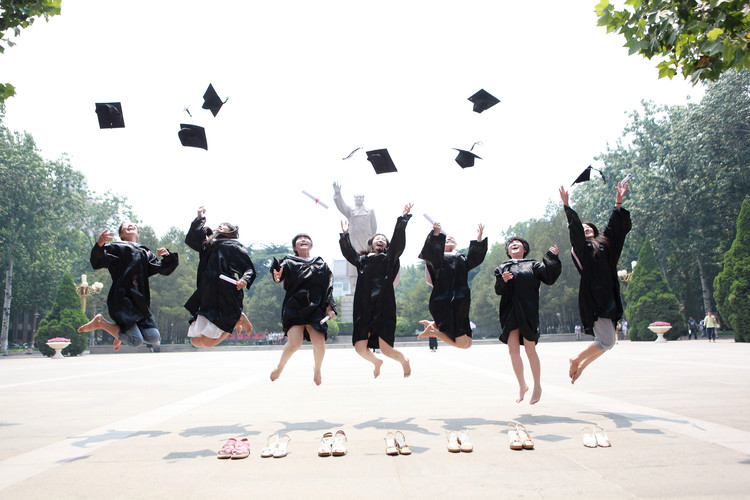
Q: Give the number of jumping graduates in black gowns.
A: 7